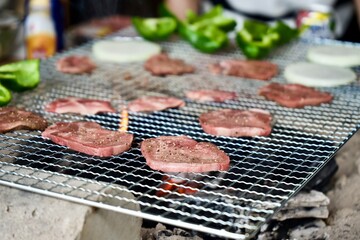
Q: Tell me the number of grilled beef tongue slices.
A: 11